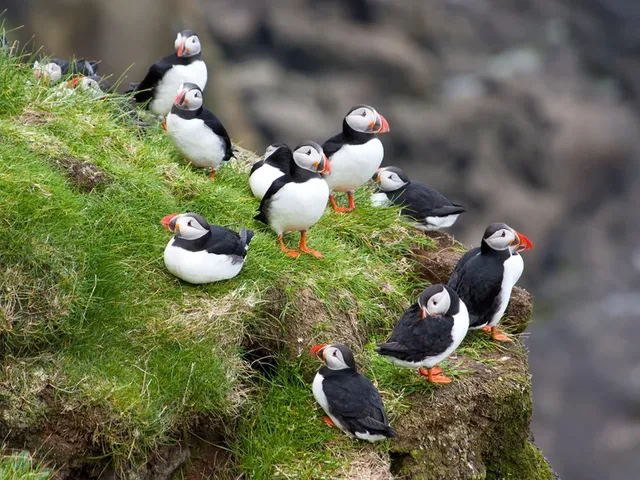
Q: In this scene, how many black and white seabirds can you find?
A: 12